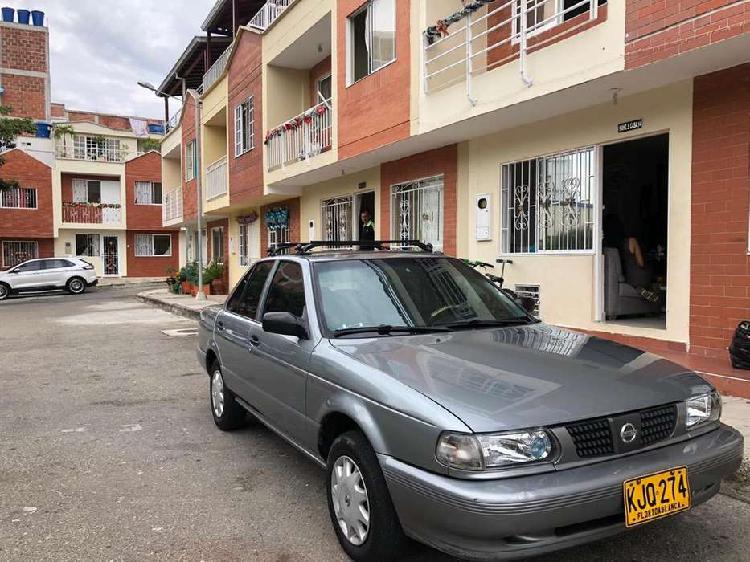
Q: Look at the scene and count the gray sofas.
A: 1